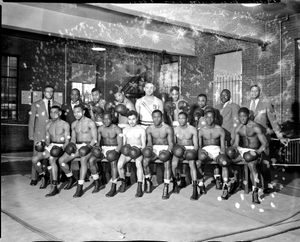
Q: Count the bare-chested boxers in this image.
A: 12